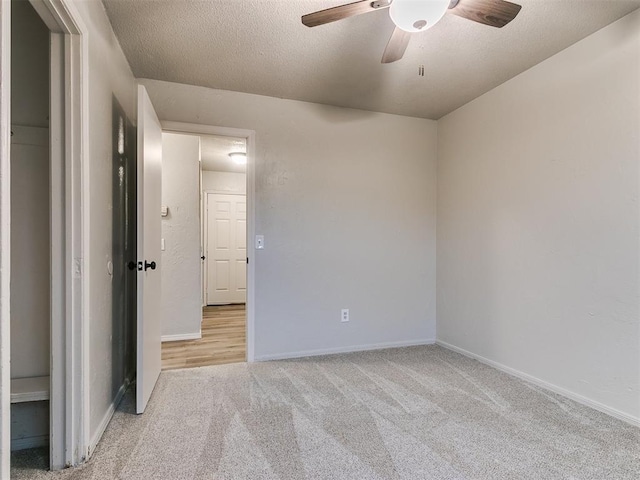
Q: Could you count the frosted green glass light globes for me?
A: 0